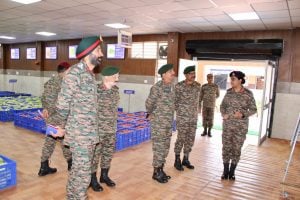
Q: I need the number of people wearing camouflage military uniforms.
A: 7